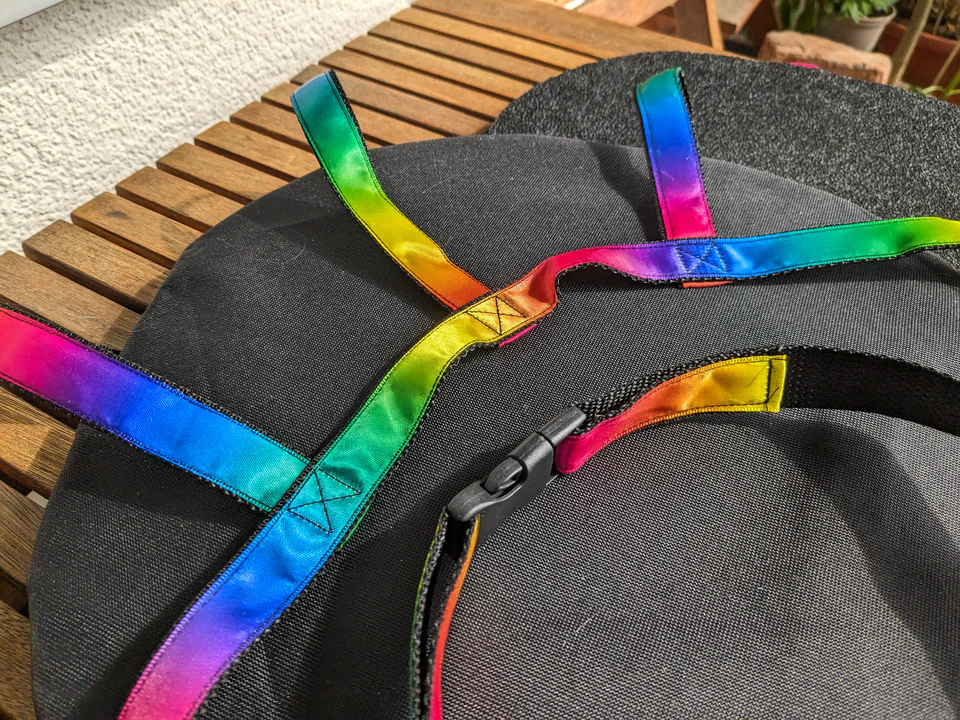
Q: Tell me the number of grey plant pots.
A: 1